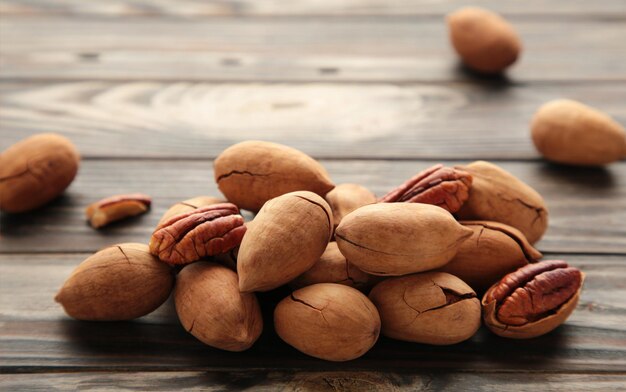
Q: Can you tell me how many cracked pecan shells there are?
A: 13